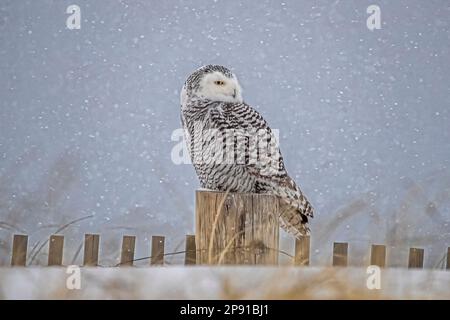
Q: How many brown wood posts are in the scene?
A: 12